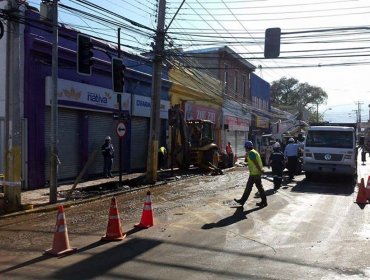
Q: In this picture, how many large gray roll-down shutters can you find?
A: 3